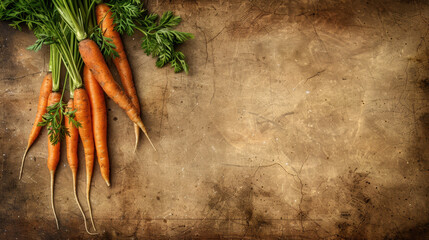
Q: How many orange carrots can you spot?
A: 7